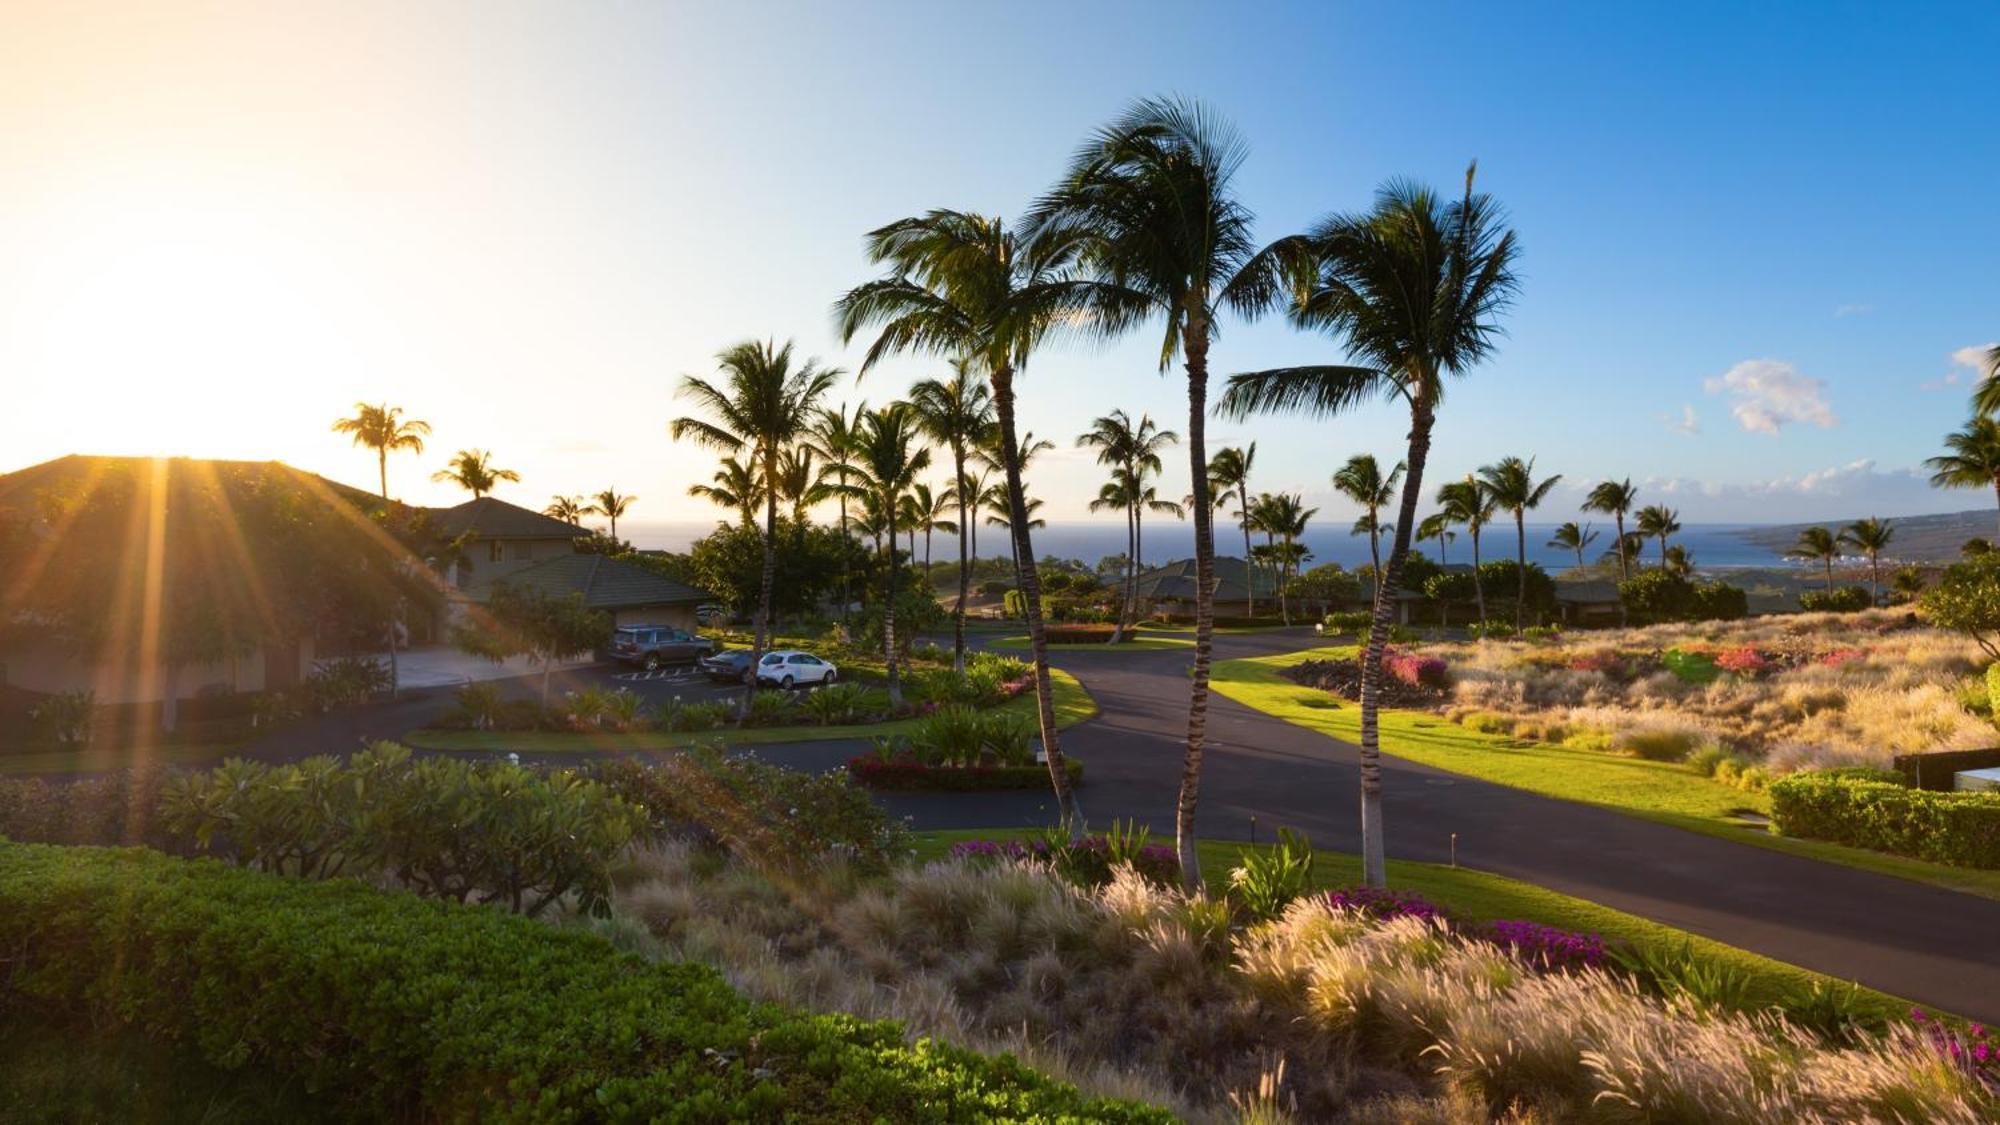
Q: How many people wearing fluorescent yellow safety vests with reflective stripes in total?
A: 0